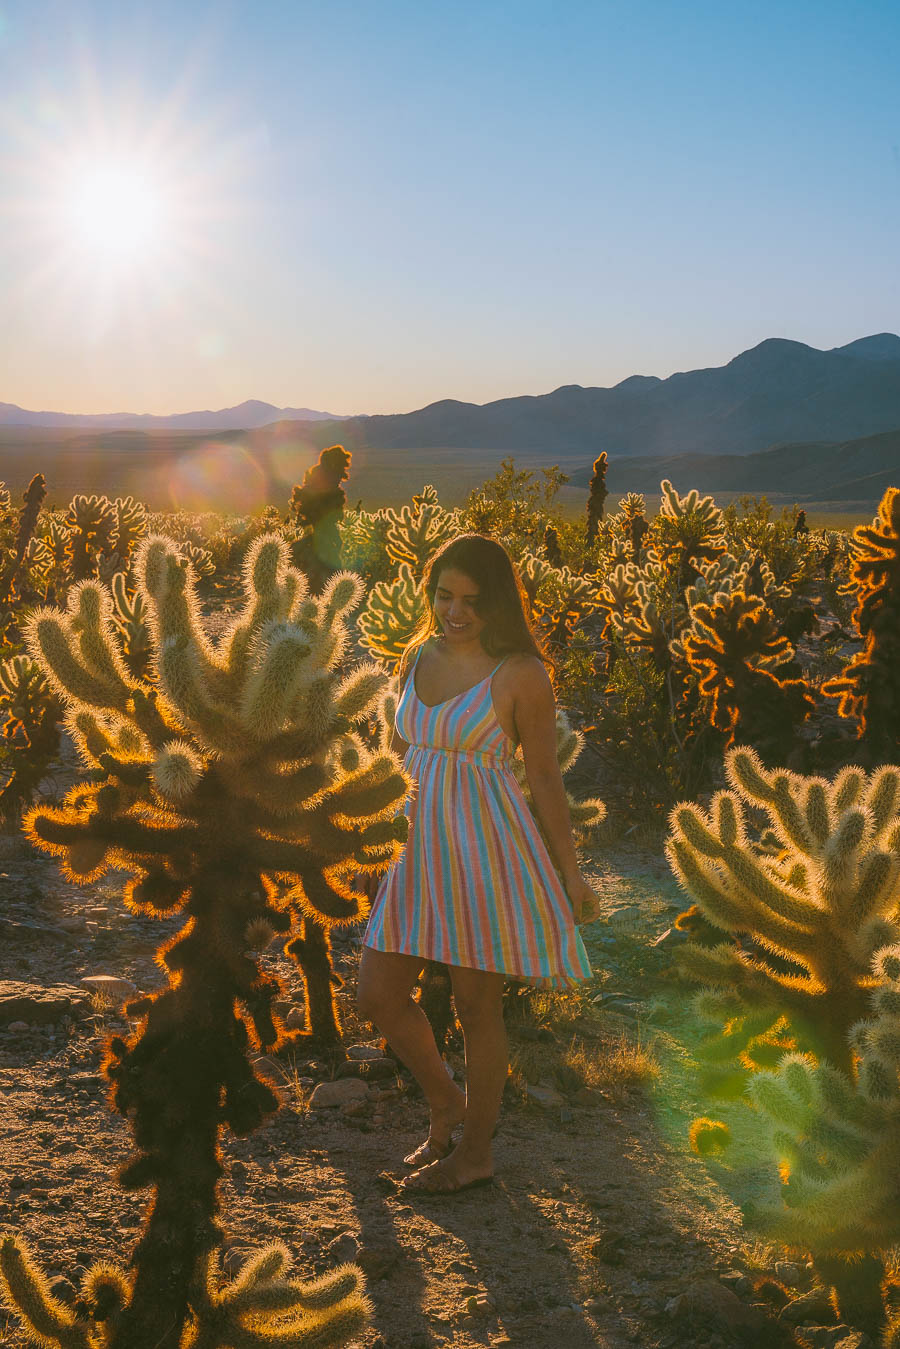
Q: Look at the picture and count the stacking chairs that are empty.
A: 0